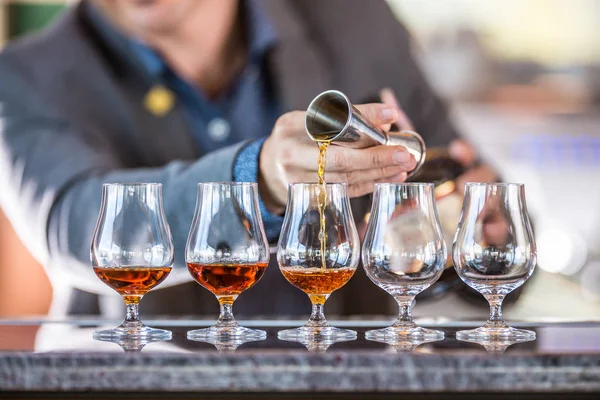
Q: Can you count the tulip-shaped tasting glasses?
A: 5